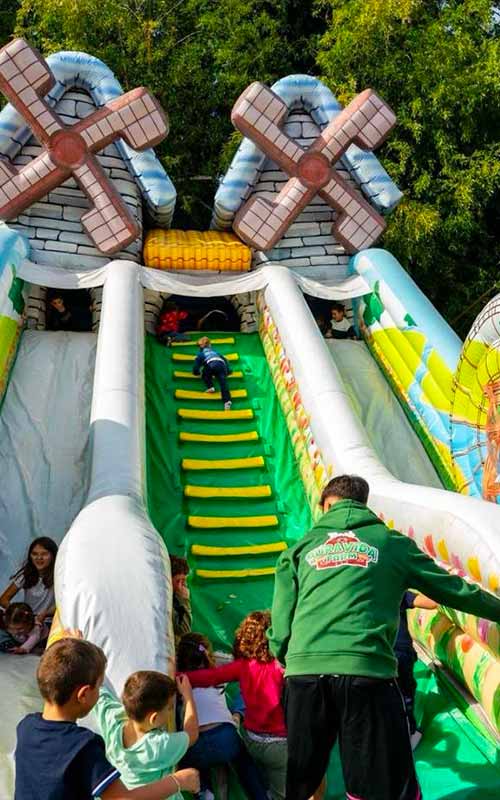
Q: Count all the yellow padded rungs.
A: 11